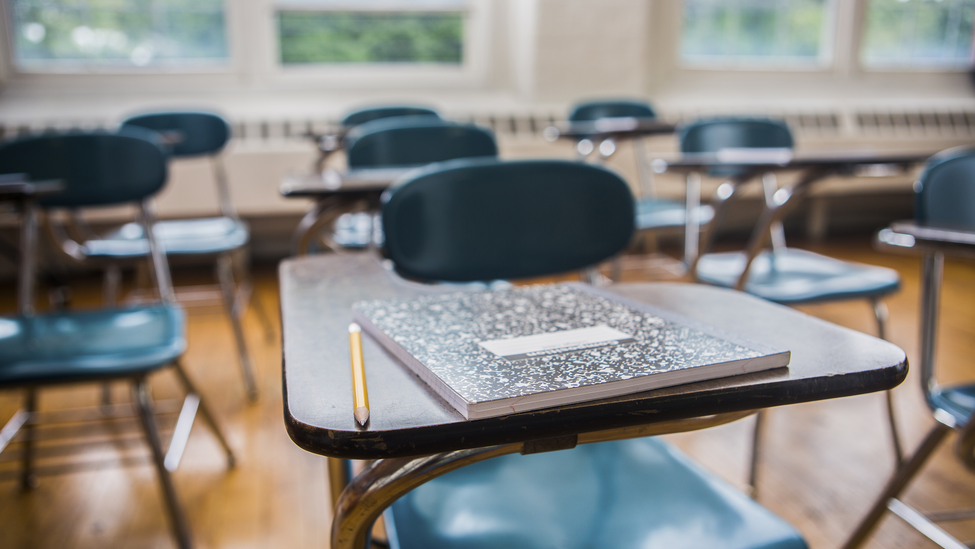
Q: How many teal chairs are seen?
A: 8